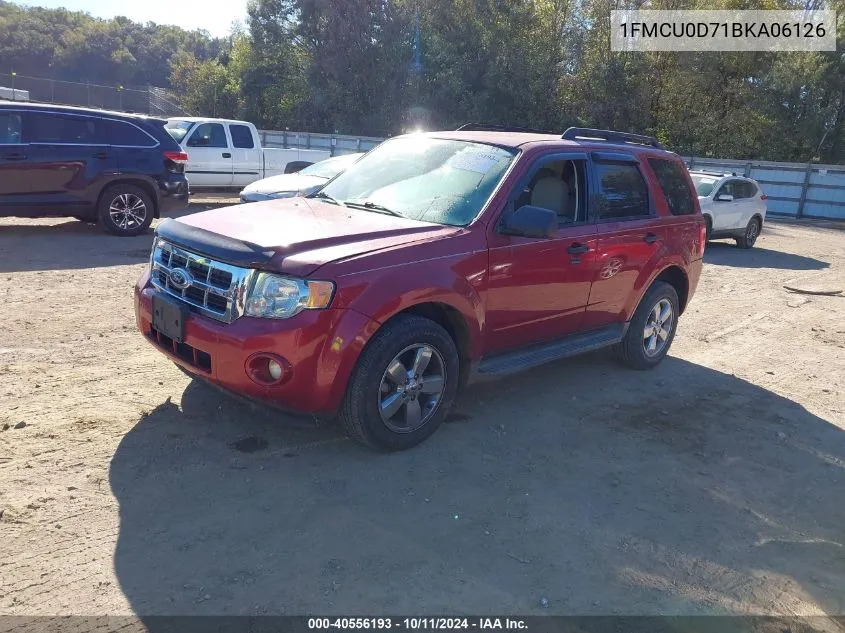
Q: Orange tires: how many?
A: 0